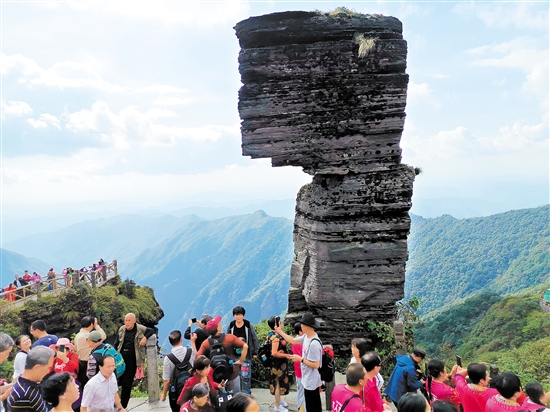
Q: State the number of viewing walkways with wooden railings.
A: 1